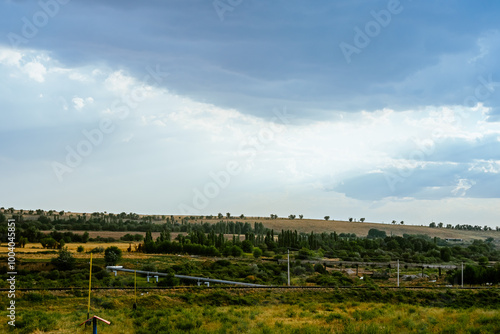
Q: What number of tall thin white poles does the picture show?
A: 3